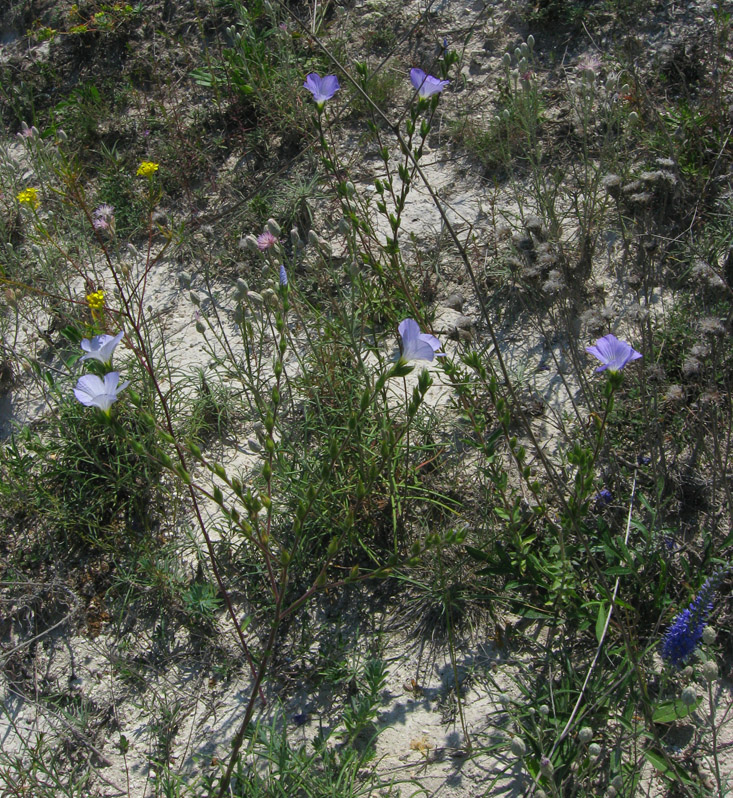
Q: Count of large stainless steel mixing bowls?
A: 0